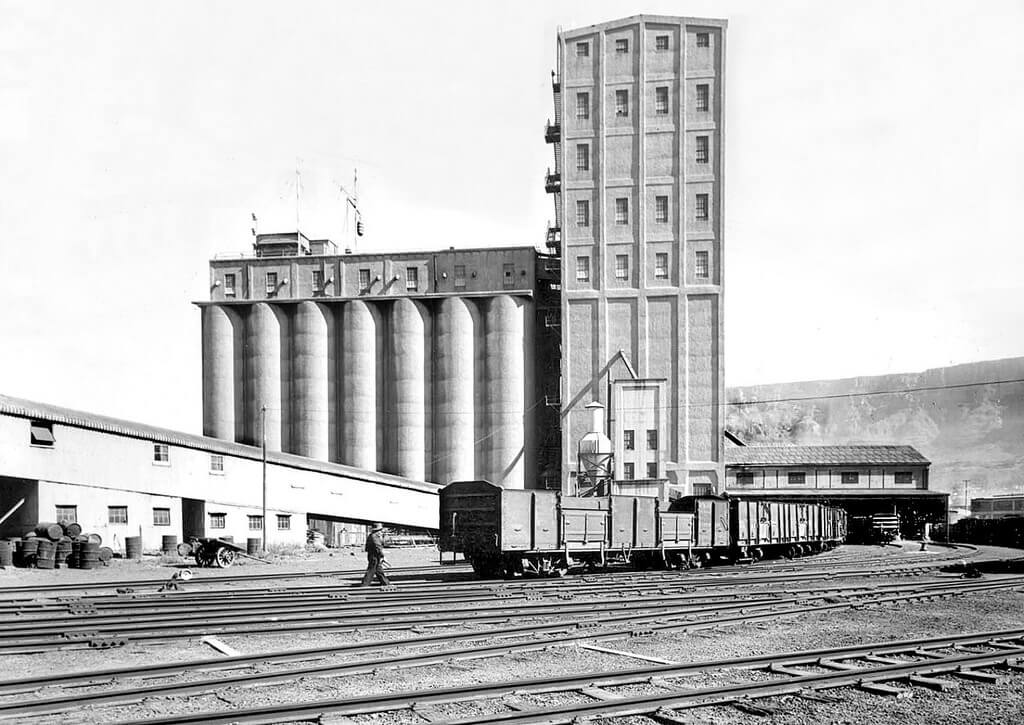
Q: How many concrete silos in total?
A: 7